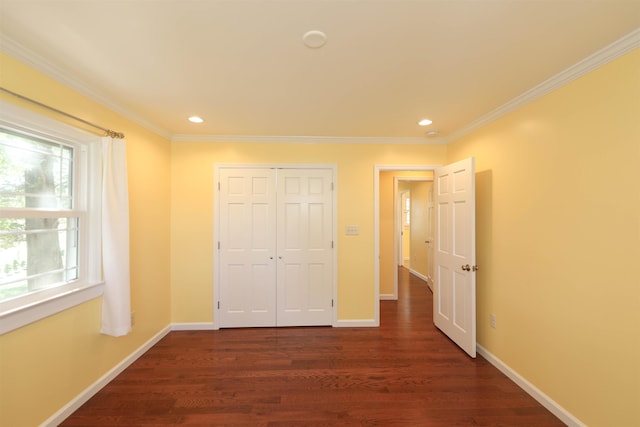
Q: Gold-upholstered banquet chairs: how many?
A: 0